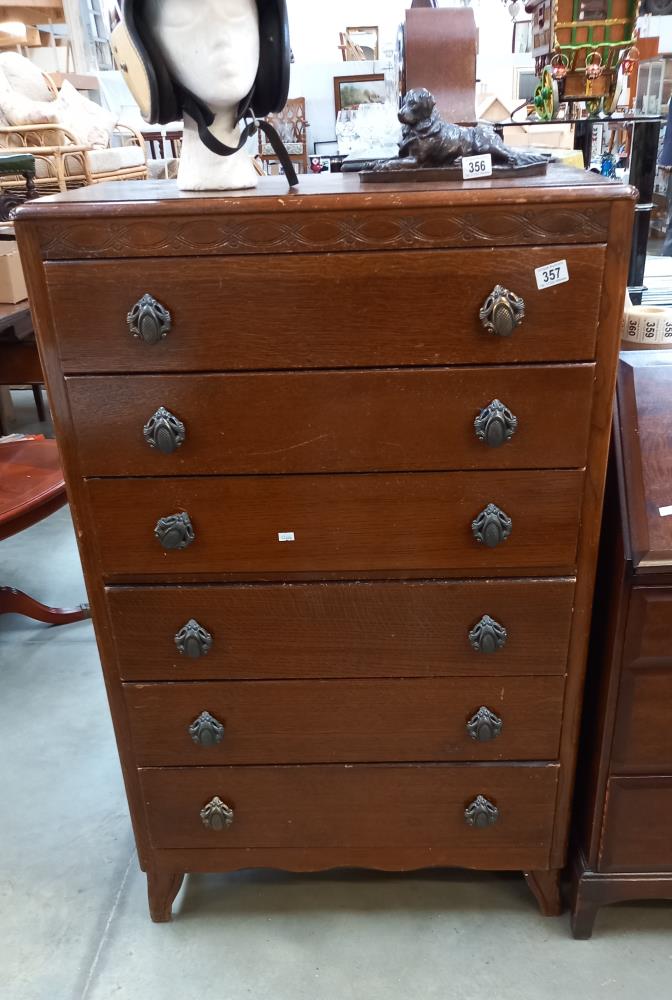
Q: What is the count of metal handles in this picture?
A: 12